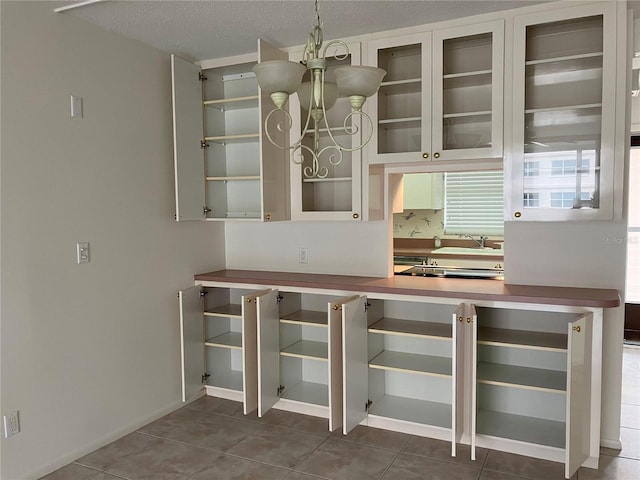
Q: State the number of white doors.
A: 14